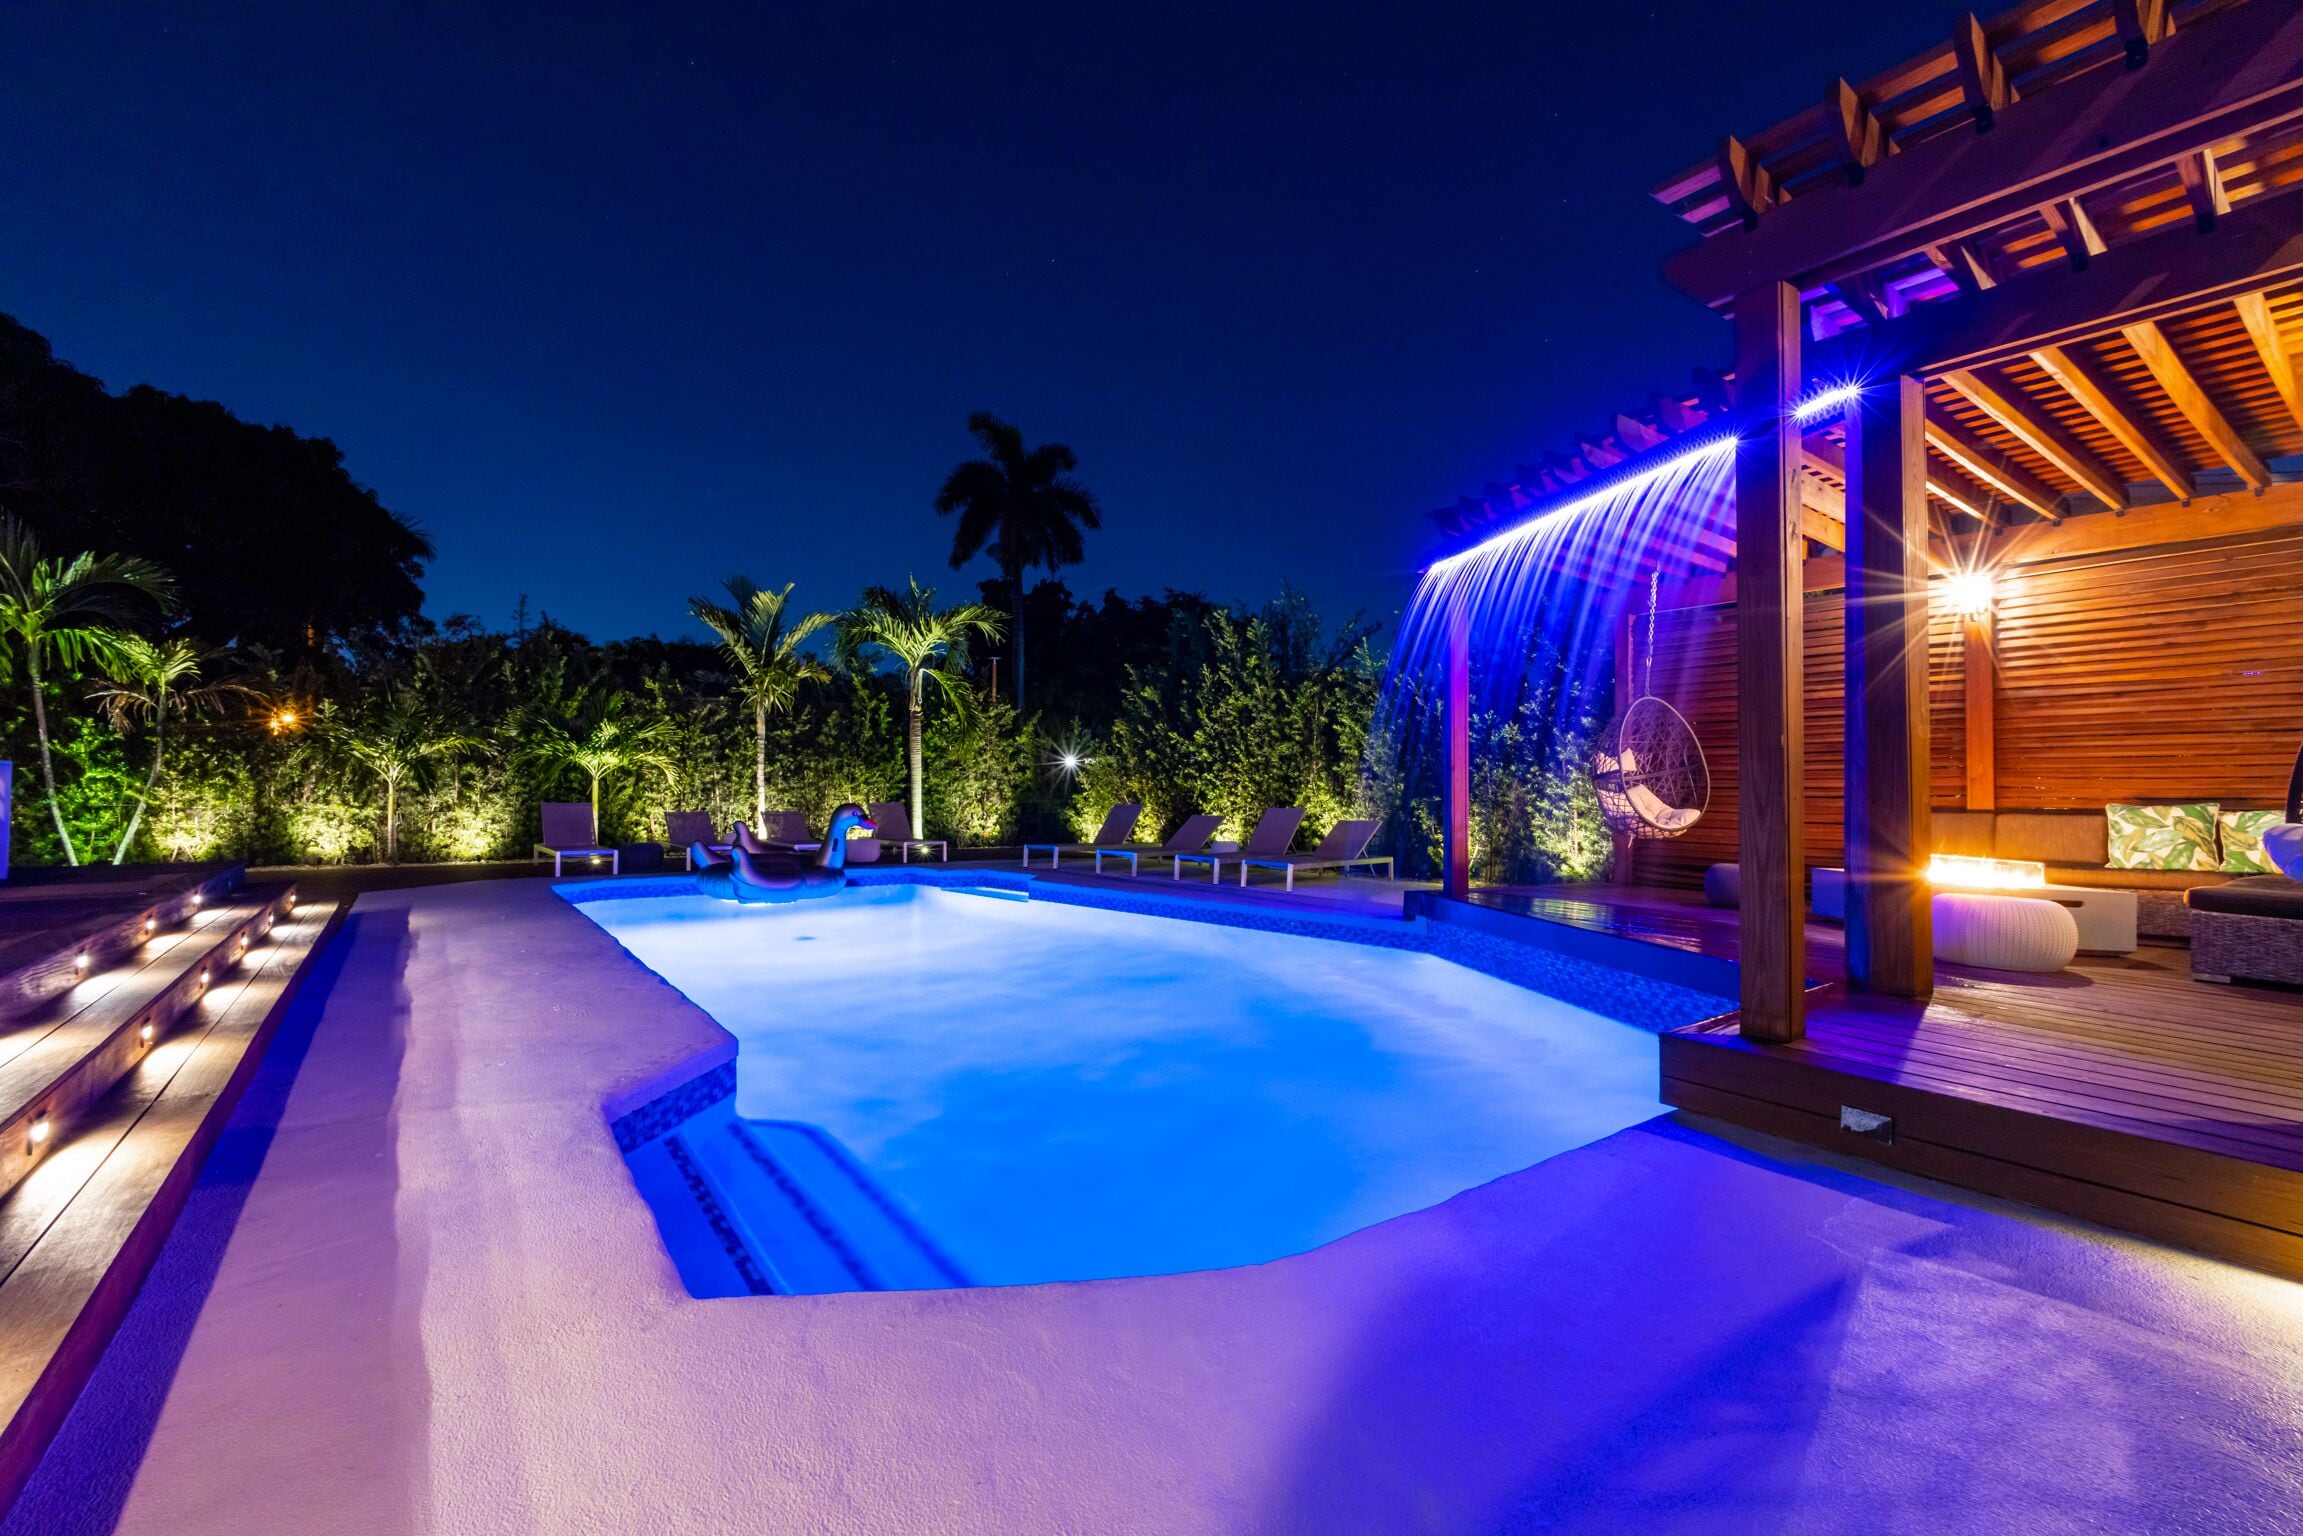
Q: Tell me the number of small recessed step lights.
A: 9